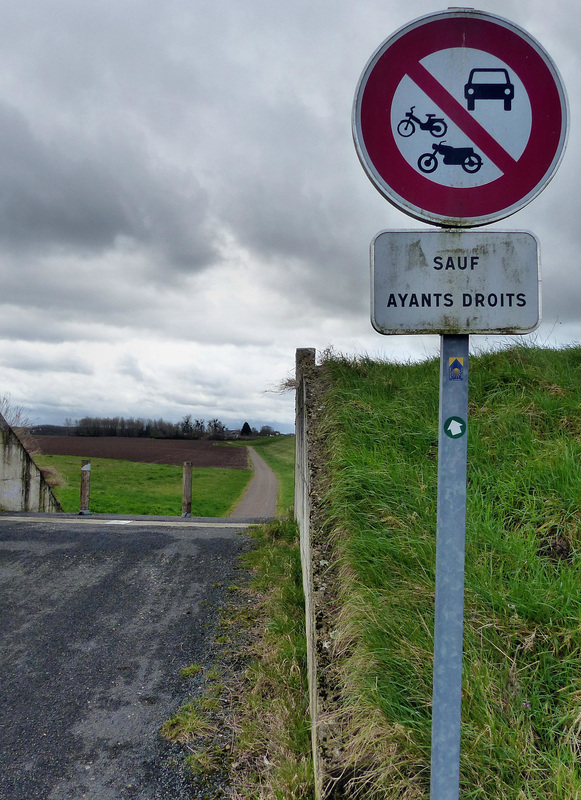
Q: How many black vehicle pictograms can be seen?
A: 3